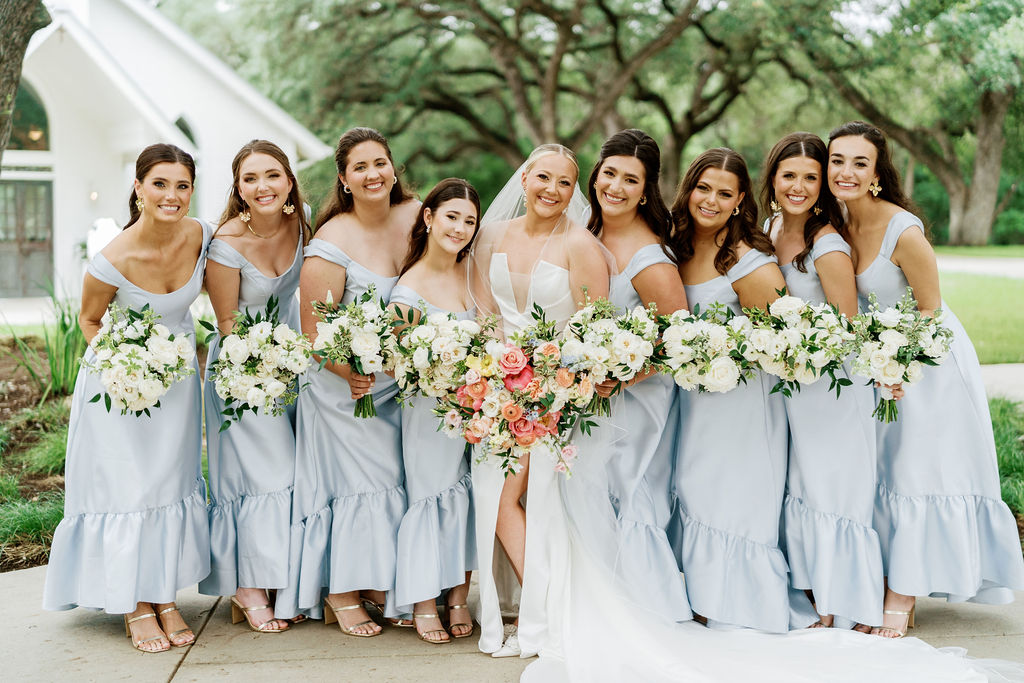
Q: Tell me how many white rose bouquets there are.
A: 8